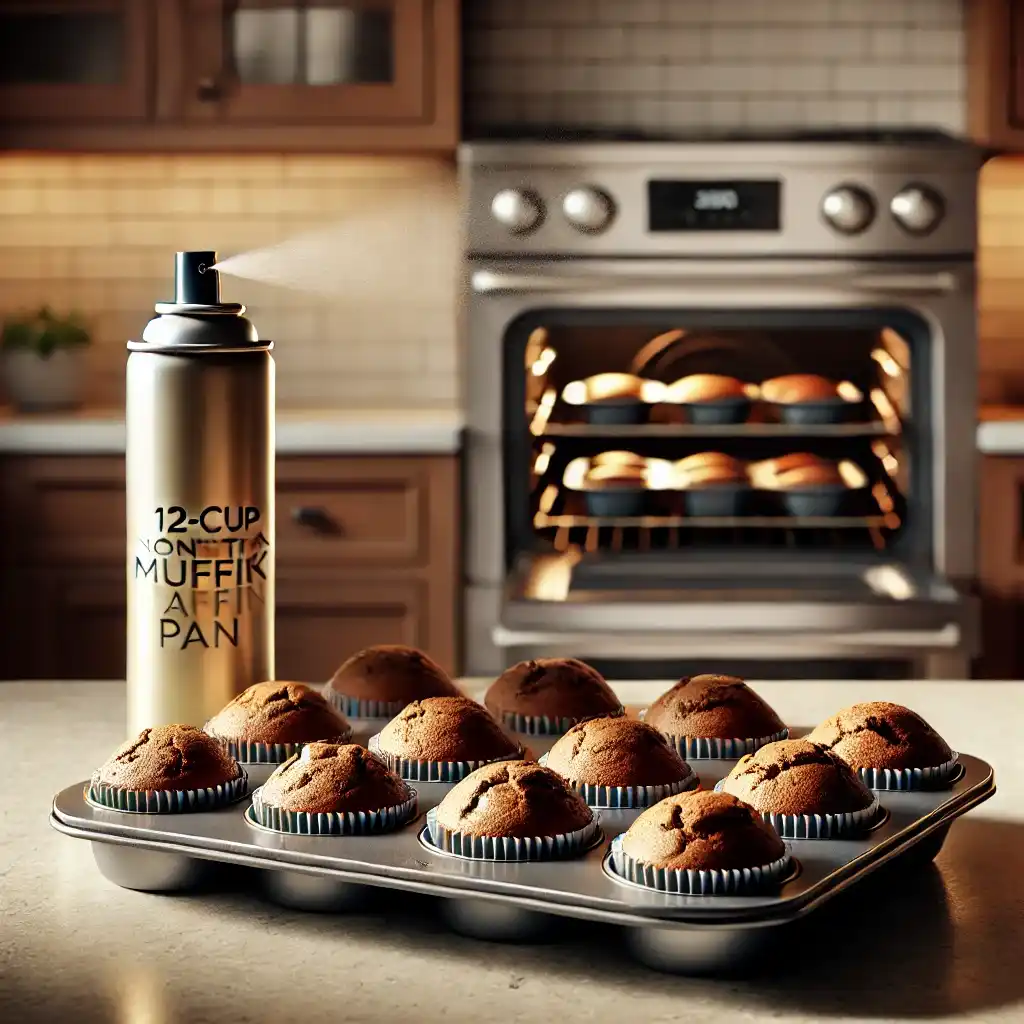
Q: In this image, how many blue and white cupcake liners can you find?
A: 12